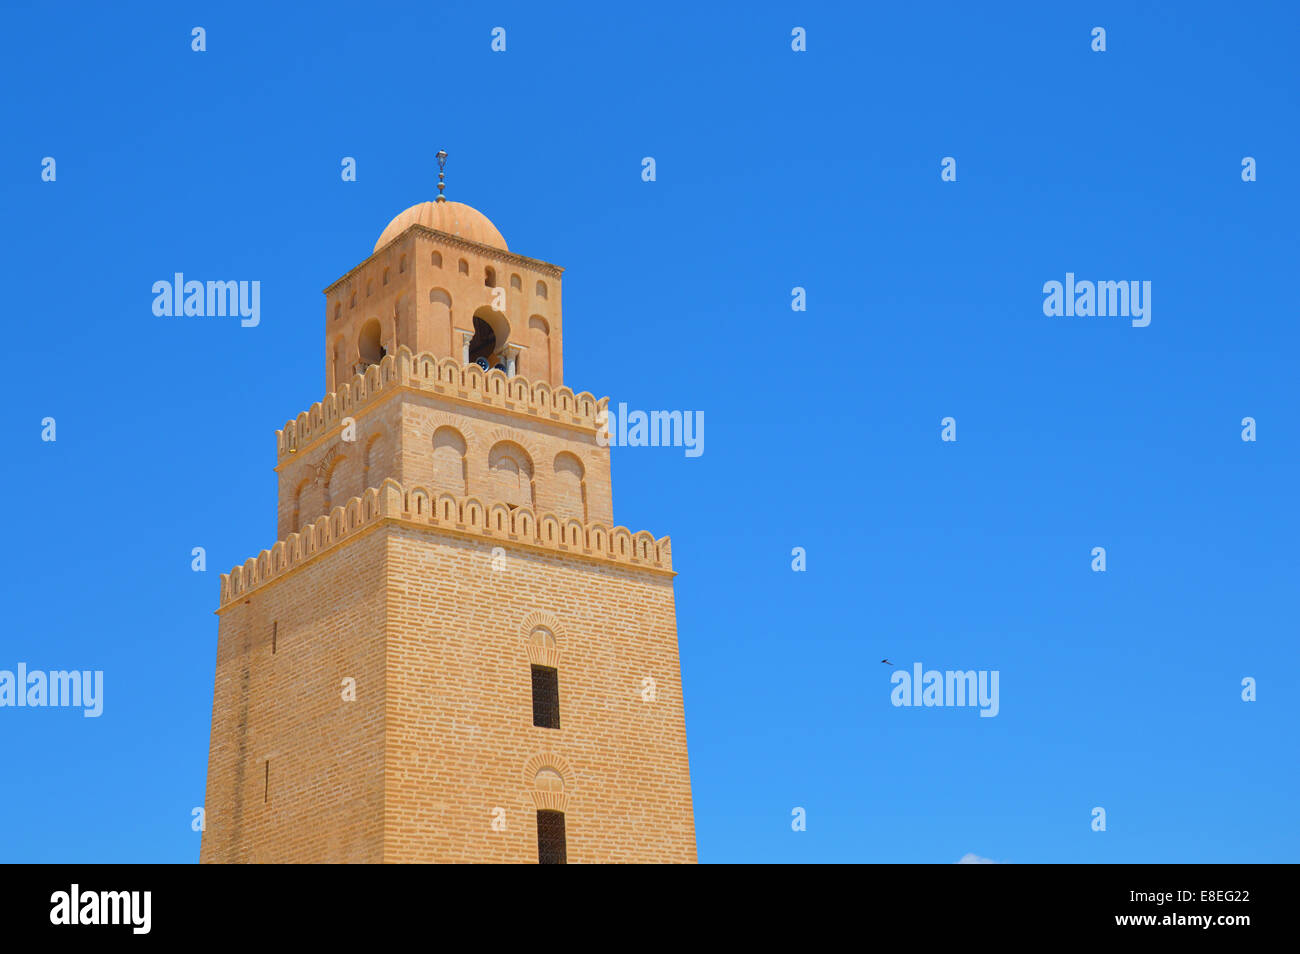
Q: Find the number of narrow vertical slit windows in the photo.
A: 2